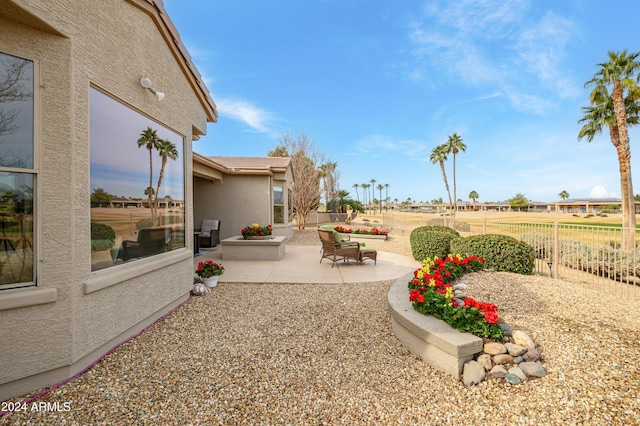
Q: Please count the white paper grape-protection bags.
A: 0